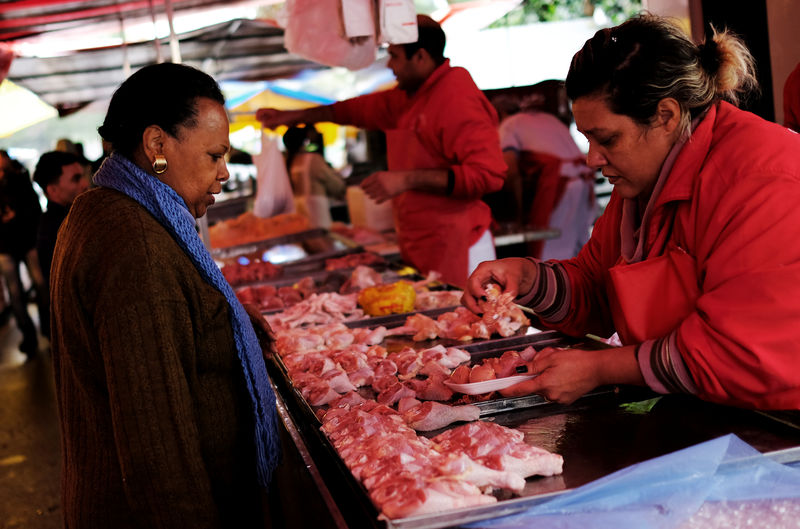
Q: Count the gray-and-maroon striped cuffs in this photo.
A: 2